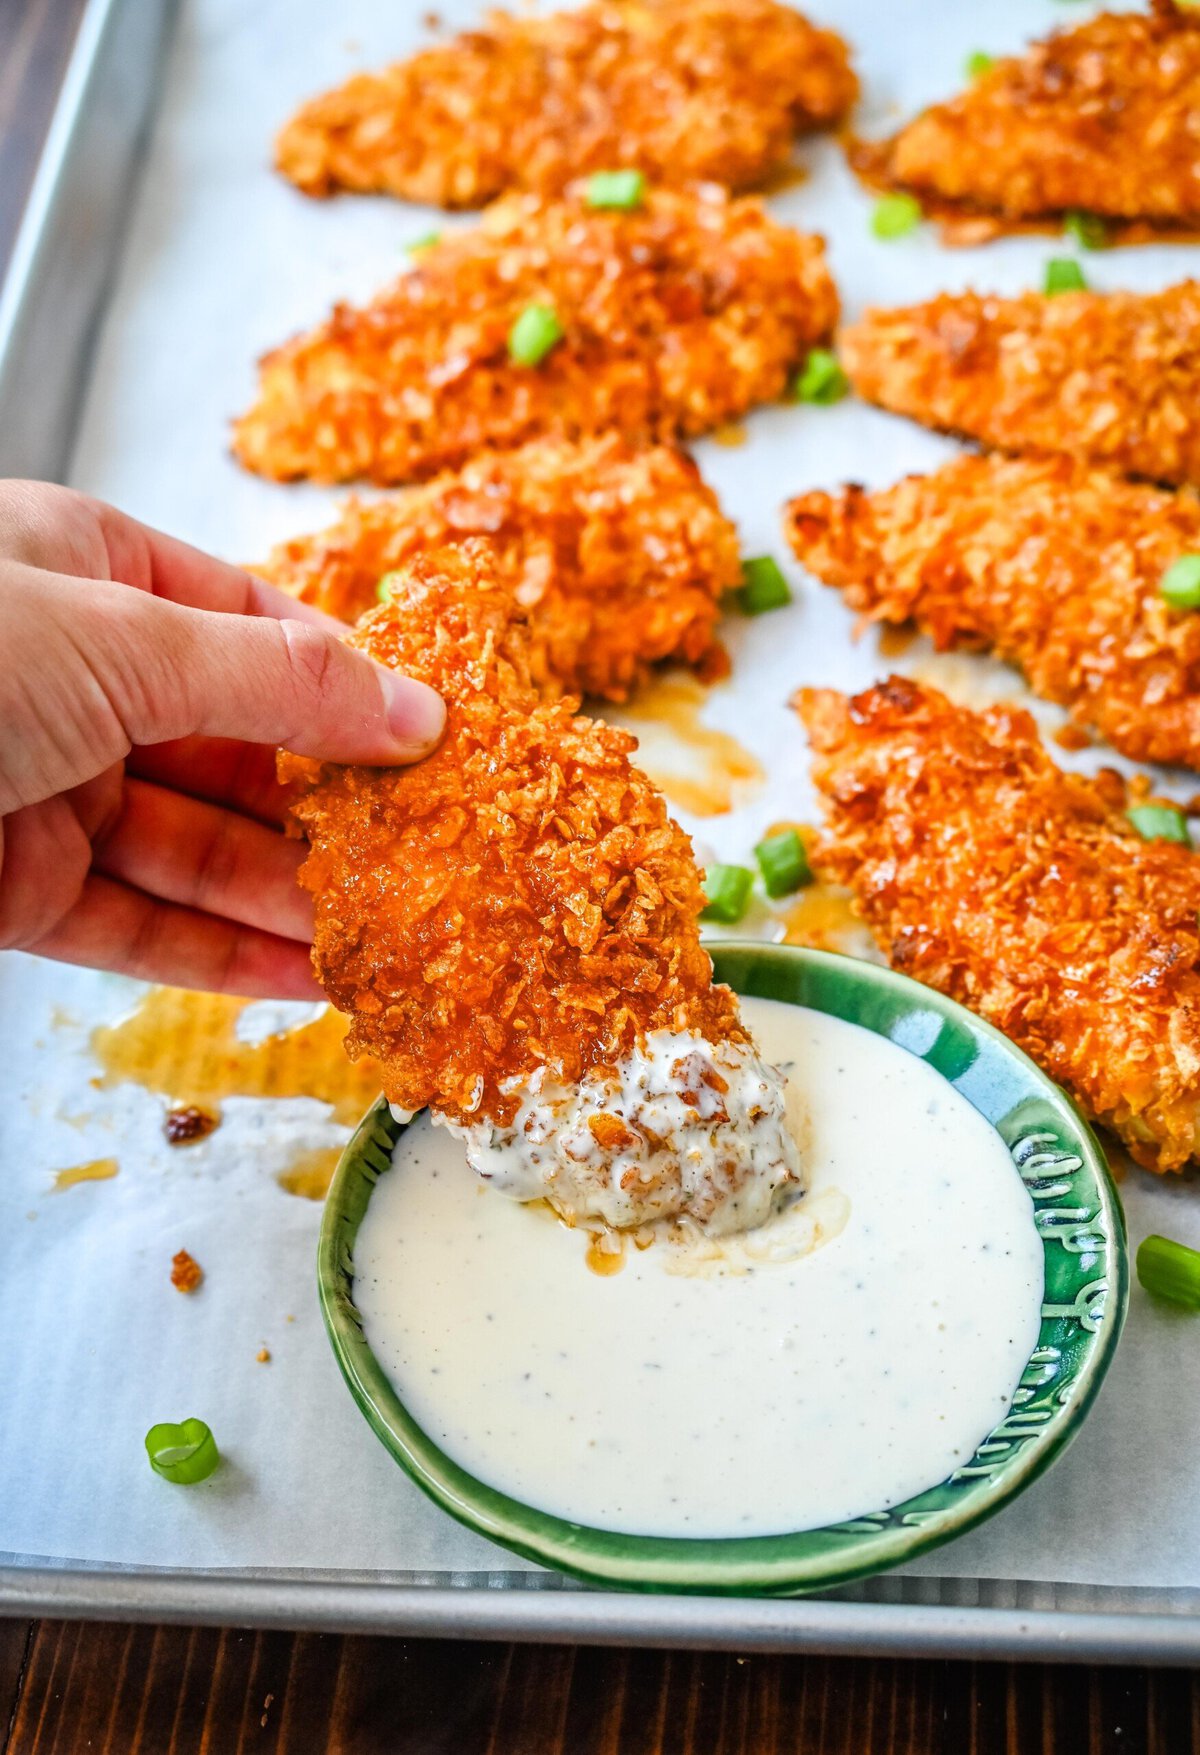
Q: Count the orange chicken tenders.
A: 8